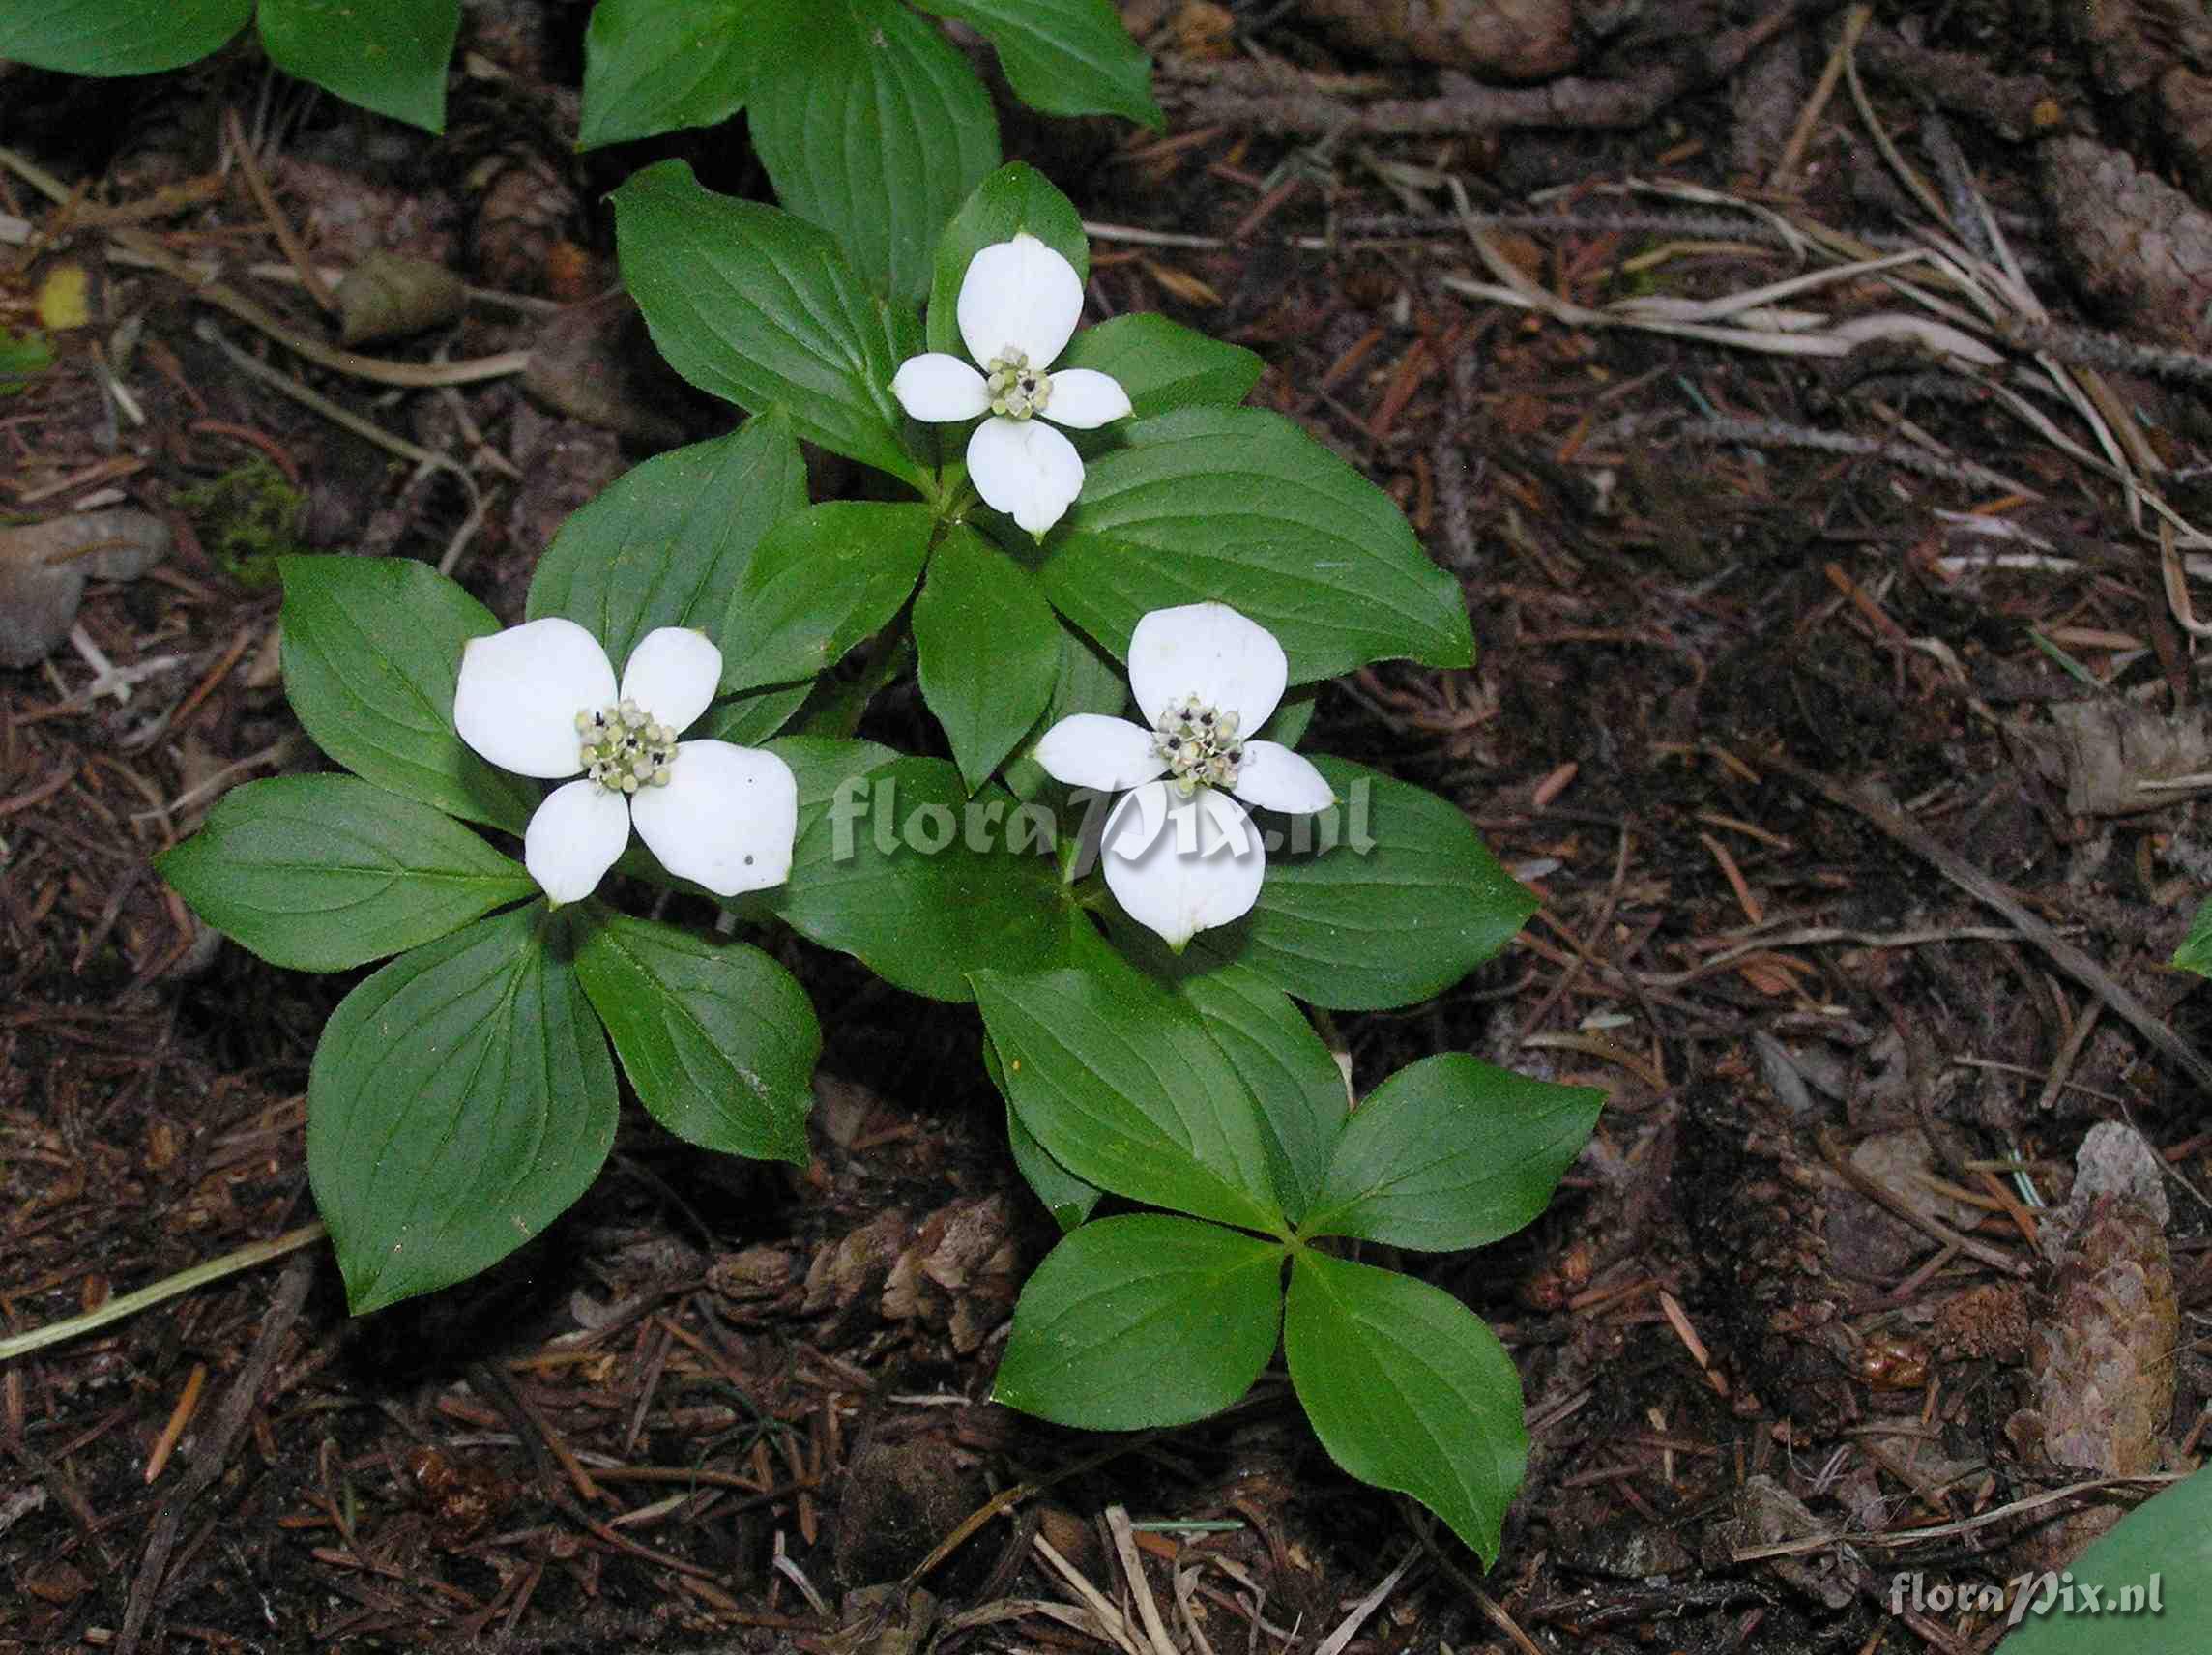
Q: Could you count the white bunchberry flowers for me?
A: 3